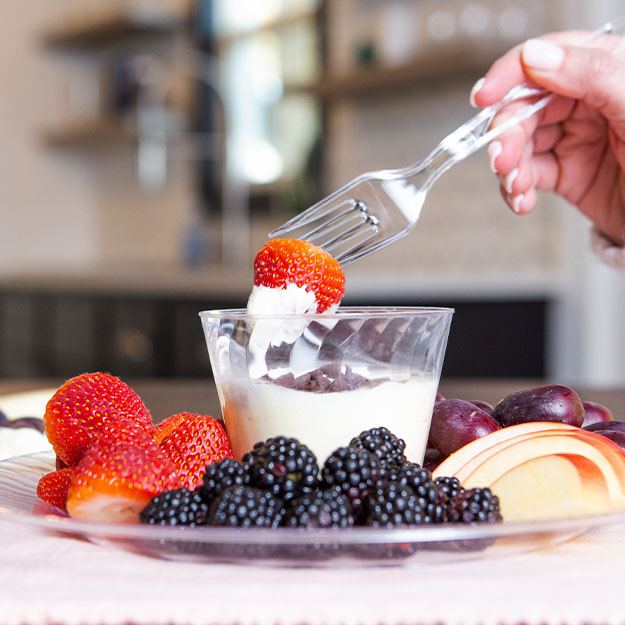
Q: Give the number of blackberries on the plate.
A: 11